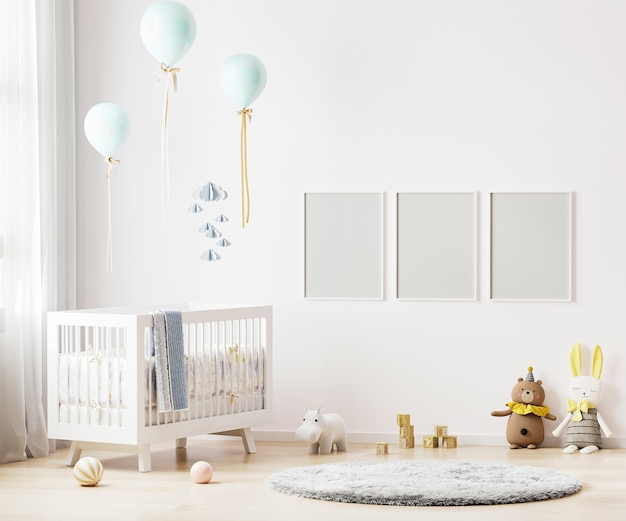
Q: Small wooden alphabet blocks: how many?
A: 7